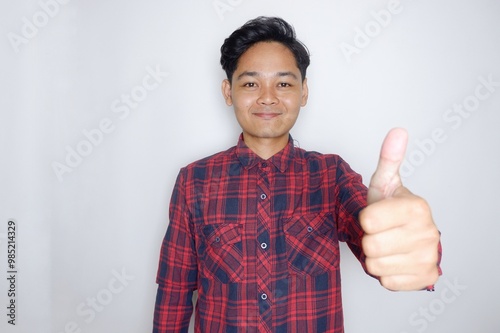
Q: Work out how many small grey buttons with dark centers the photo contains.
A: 5